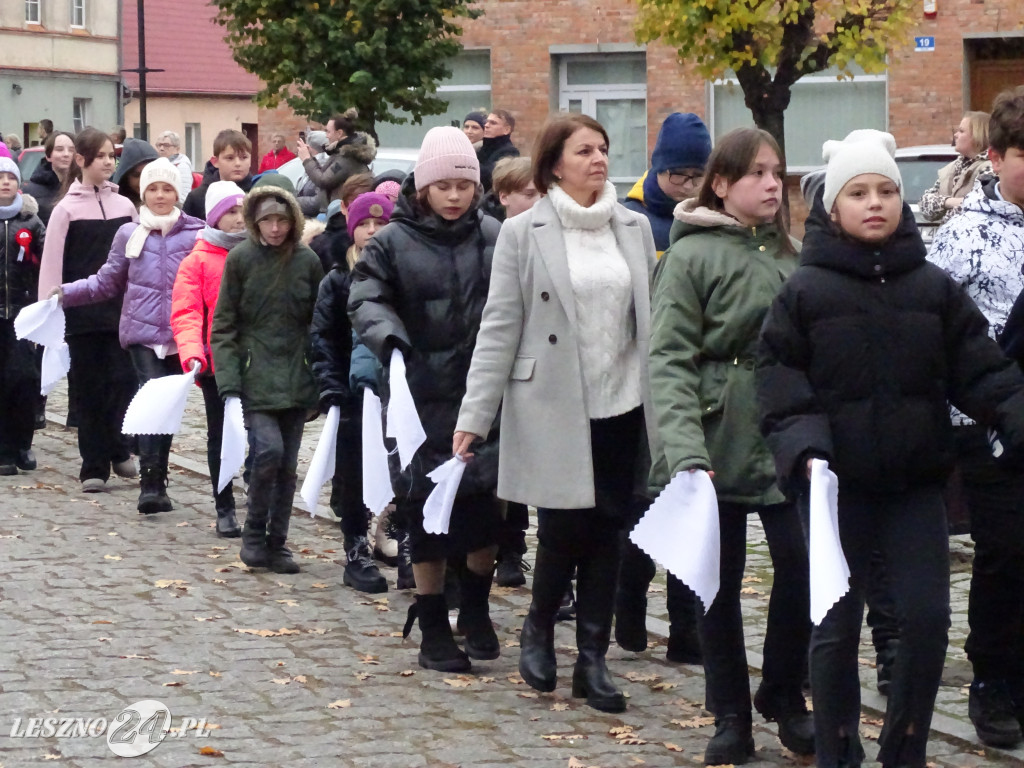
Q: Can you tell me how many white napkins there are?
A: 10